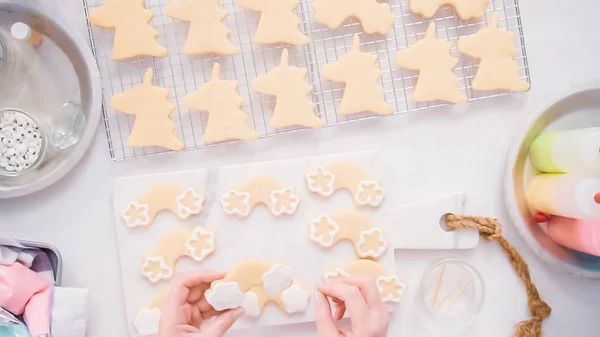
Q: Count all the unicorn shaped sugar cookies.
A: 9